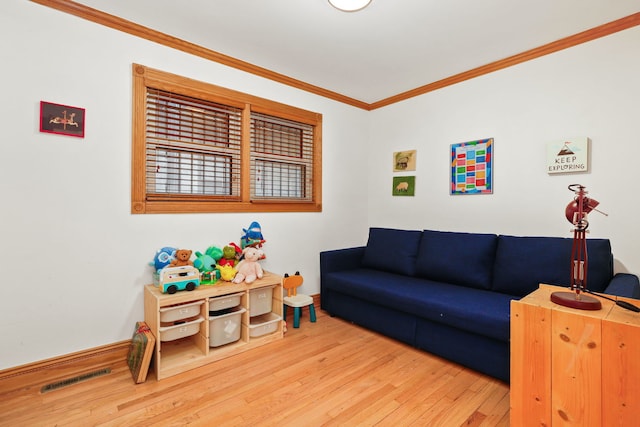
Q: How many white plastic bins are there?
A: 6